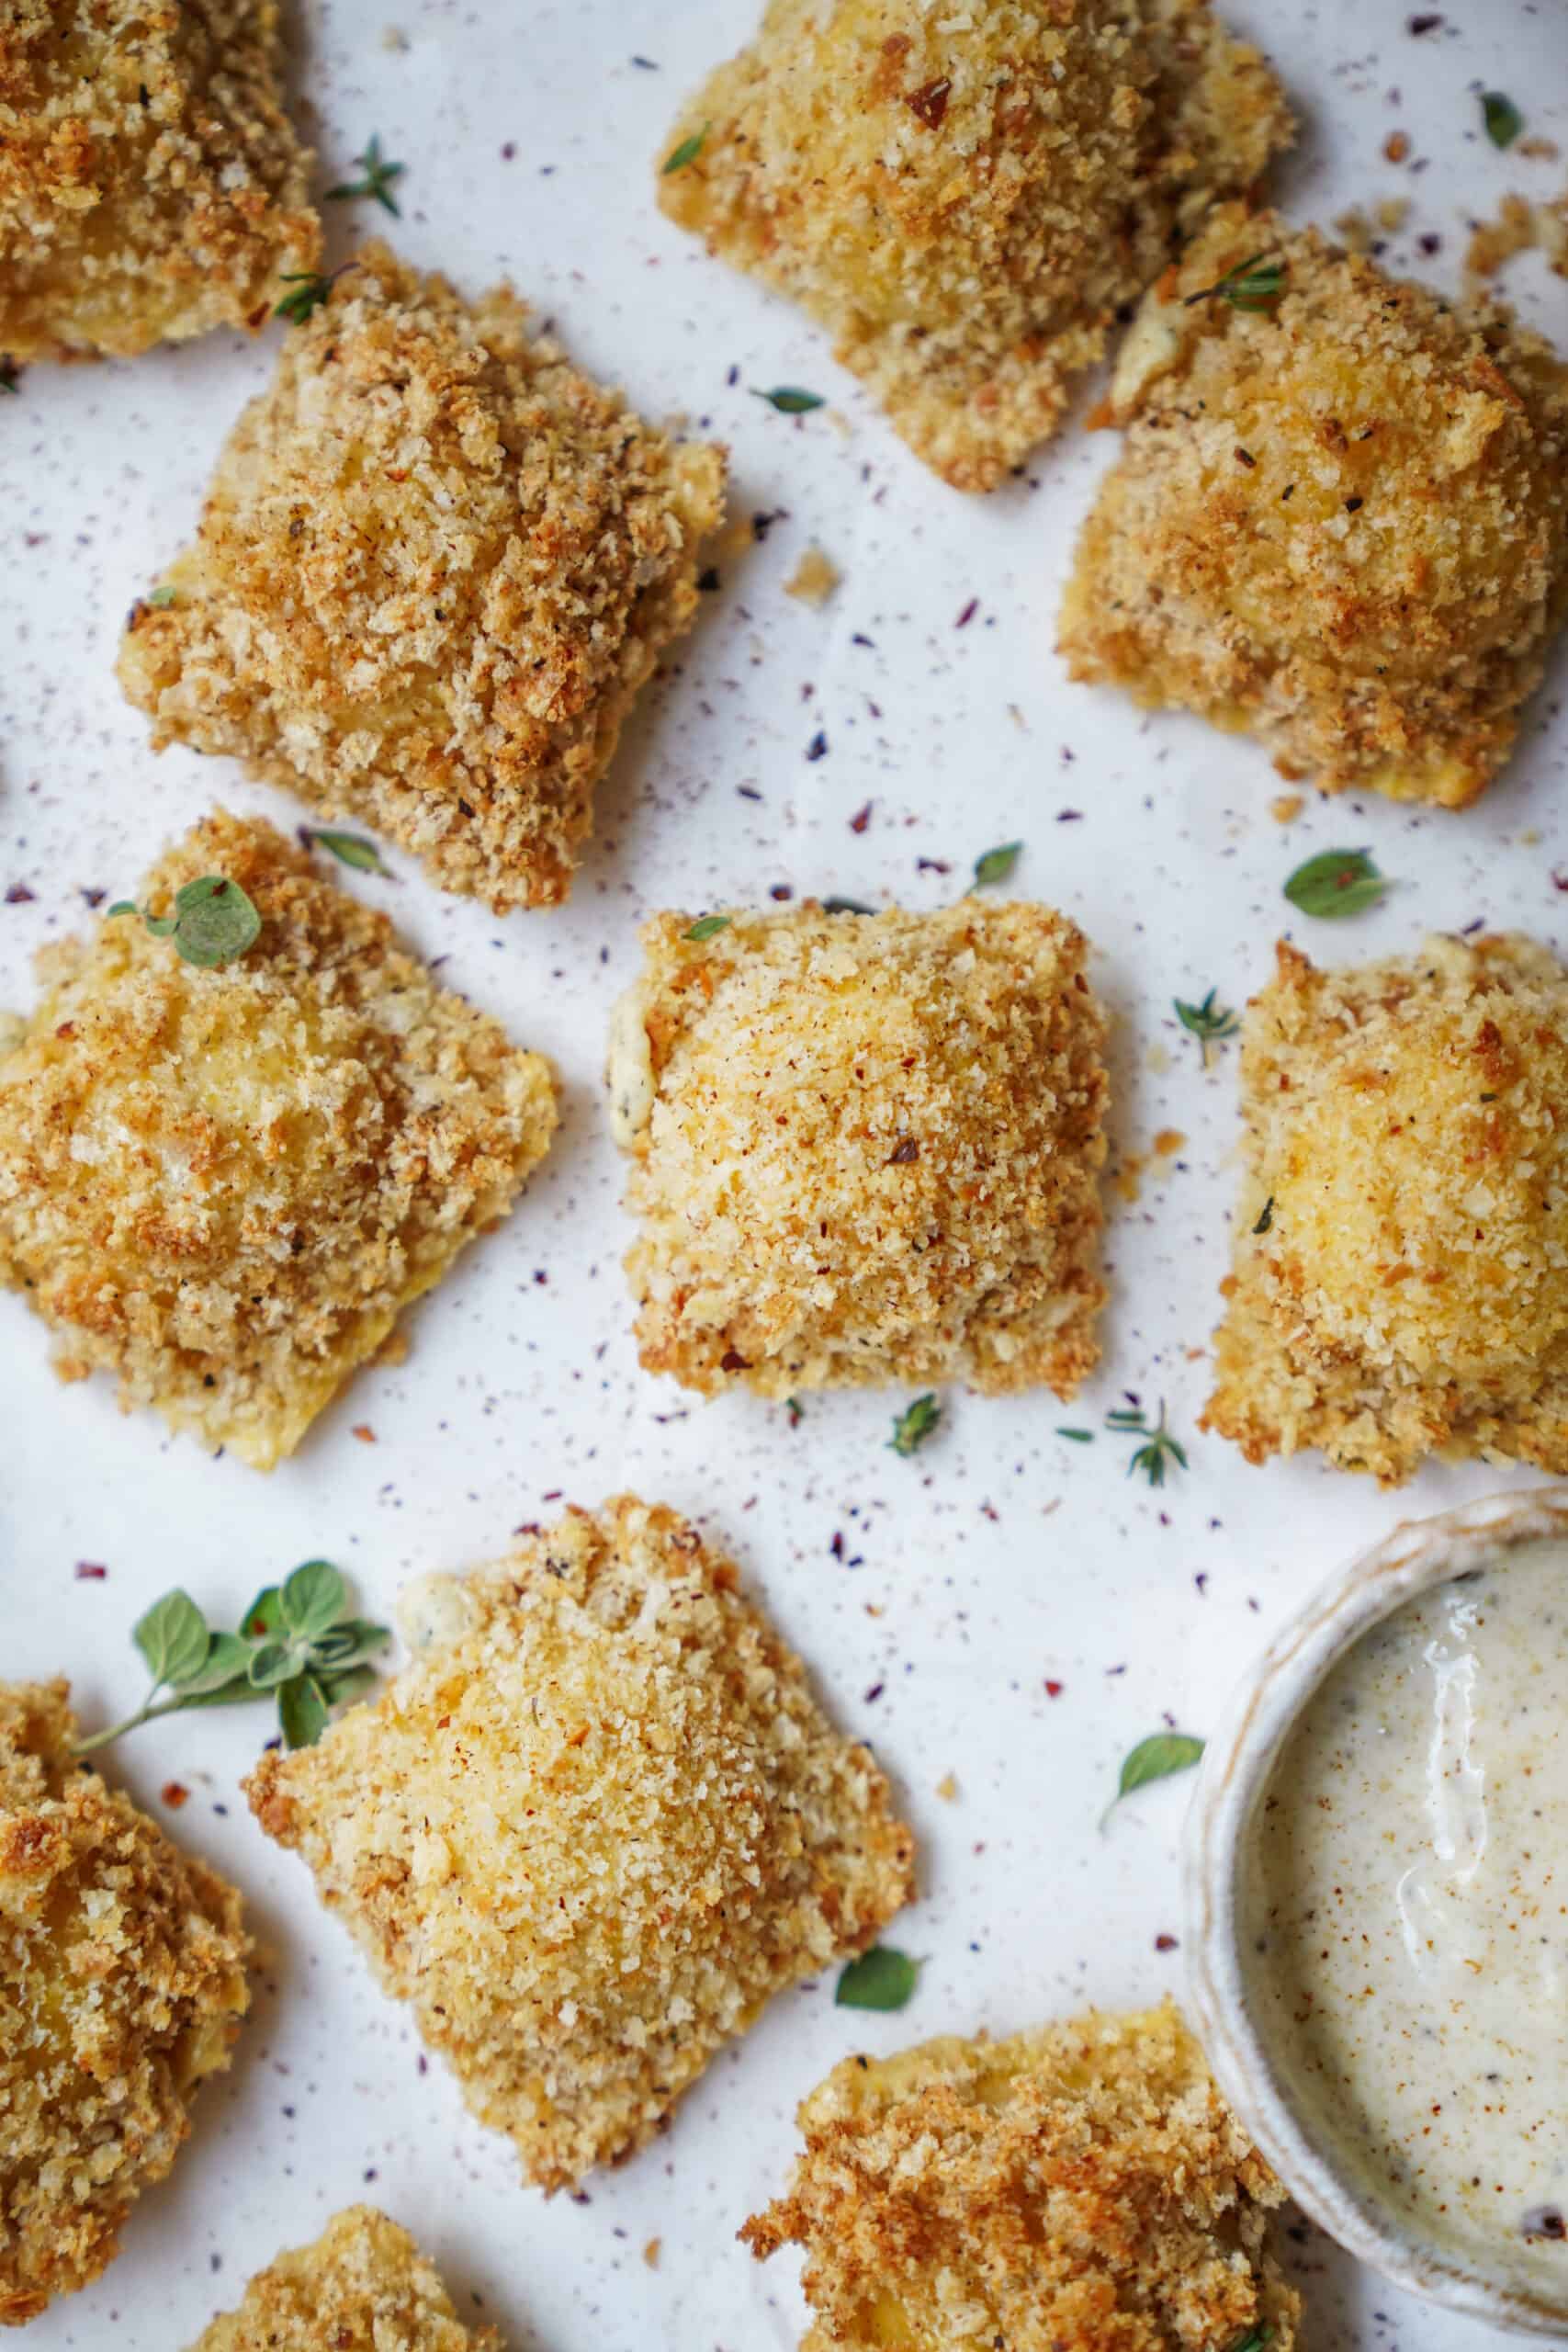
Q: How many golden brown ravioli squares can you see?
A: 11